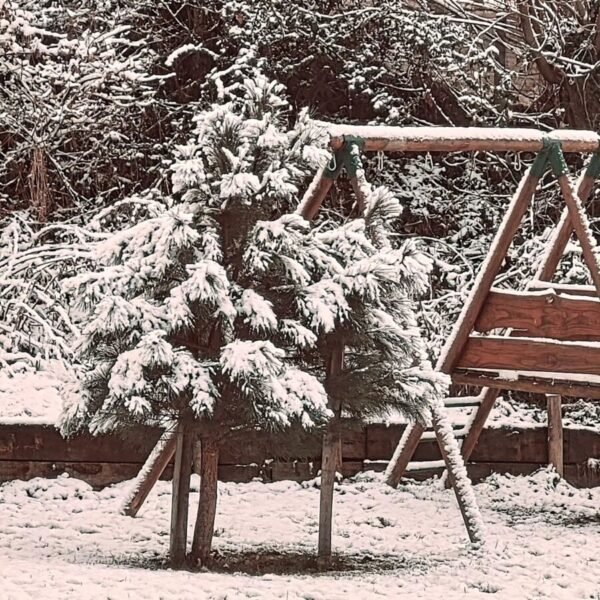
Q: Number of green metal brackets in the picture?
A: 3